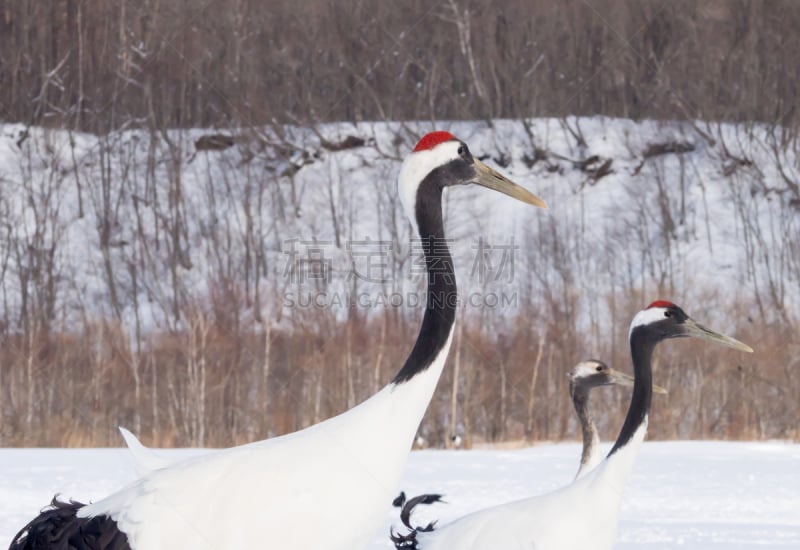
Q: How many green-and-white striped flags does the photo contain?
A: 0